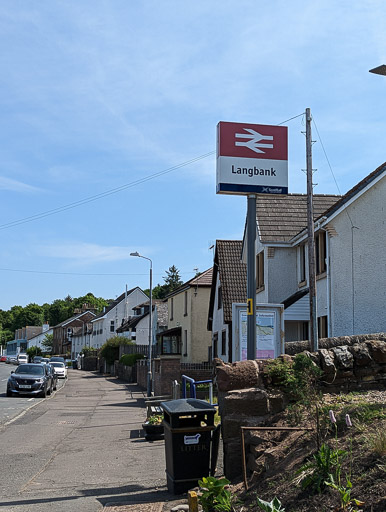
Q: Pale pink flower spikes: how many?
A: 2